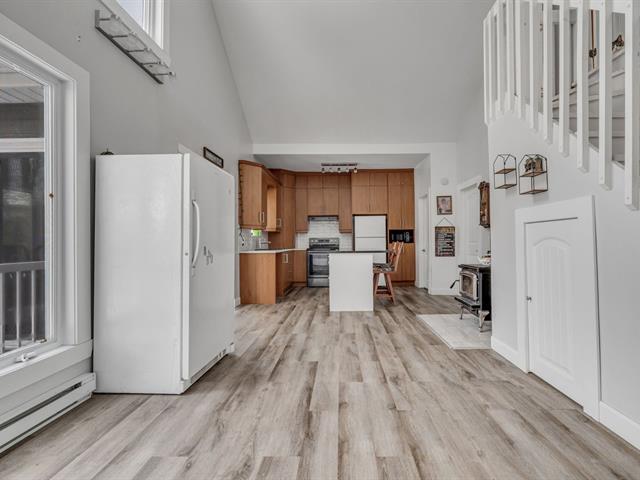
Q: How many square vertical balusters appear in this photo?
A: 11